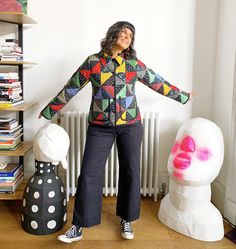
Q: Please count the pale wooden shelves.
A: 5